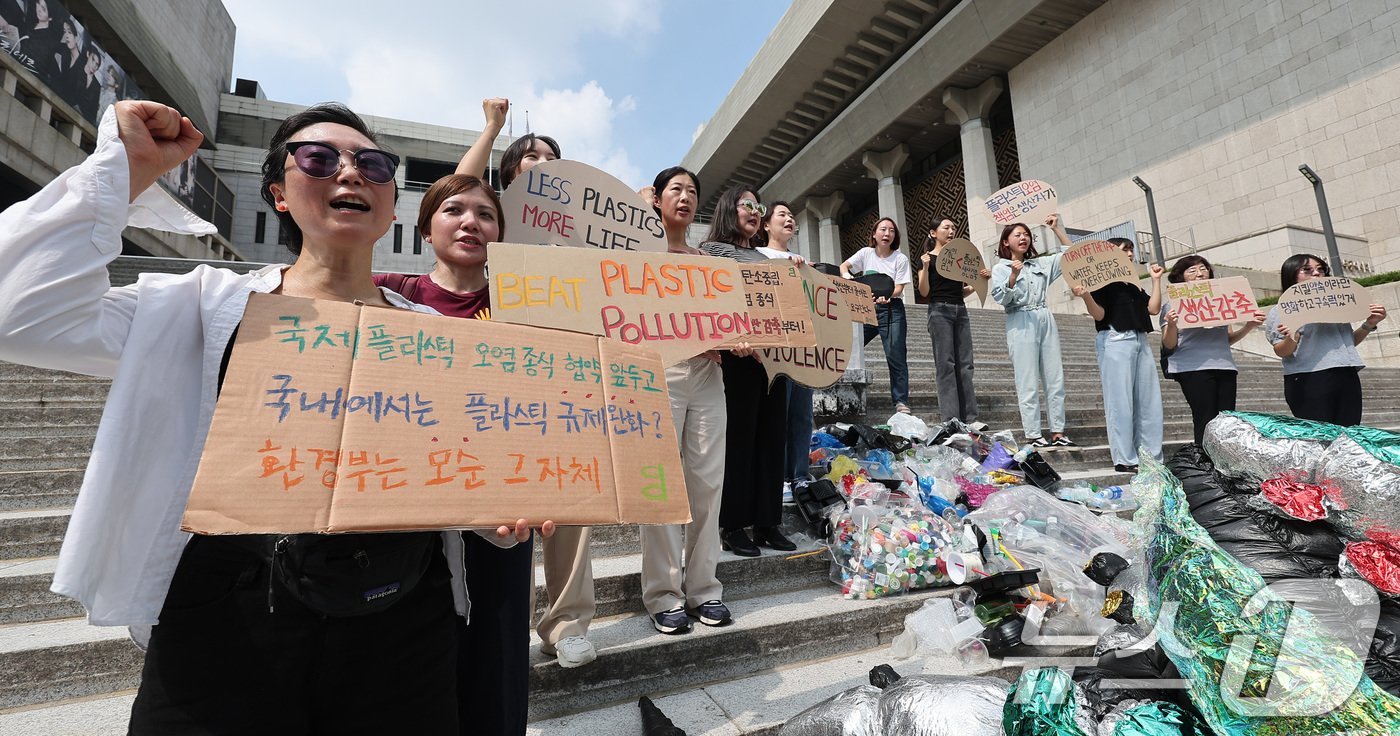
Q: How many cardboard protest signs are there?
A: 11